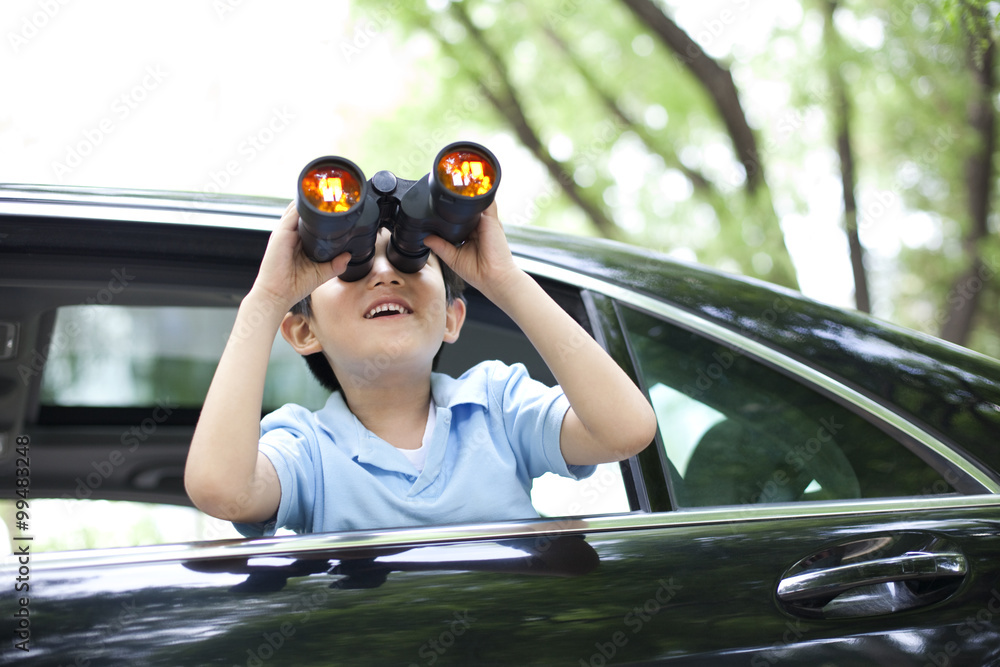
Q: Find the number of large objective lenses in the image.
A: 2